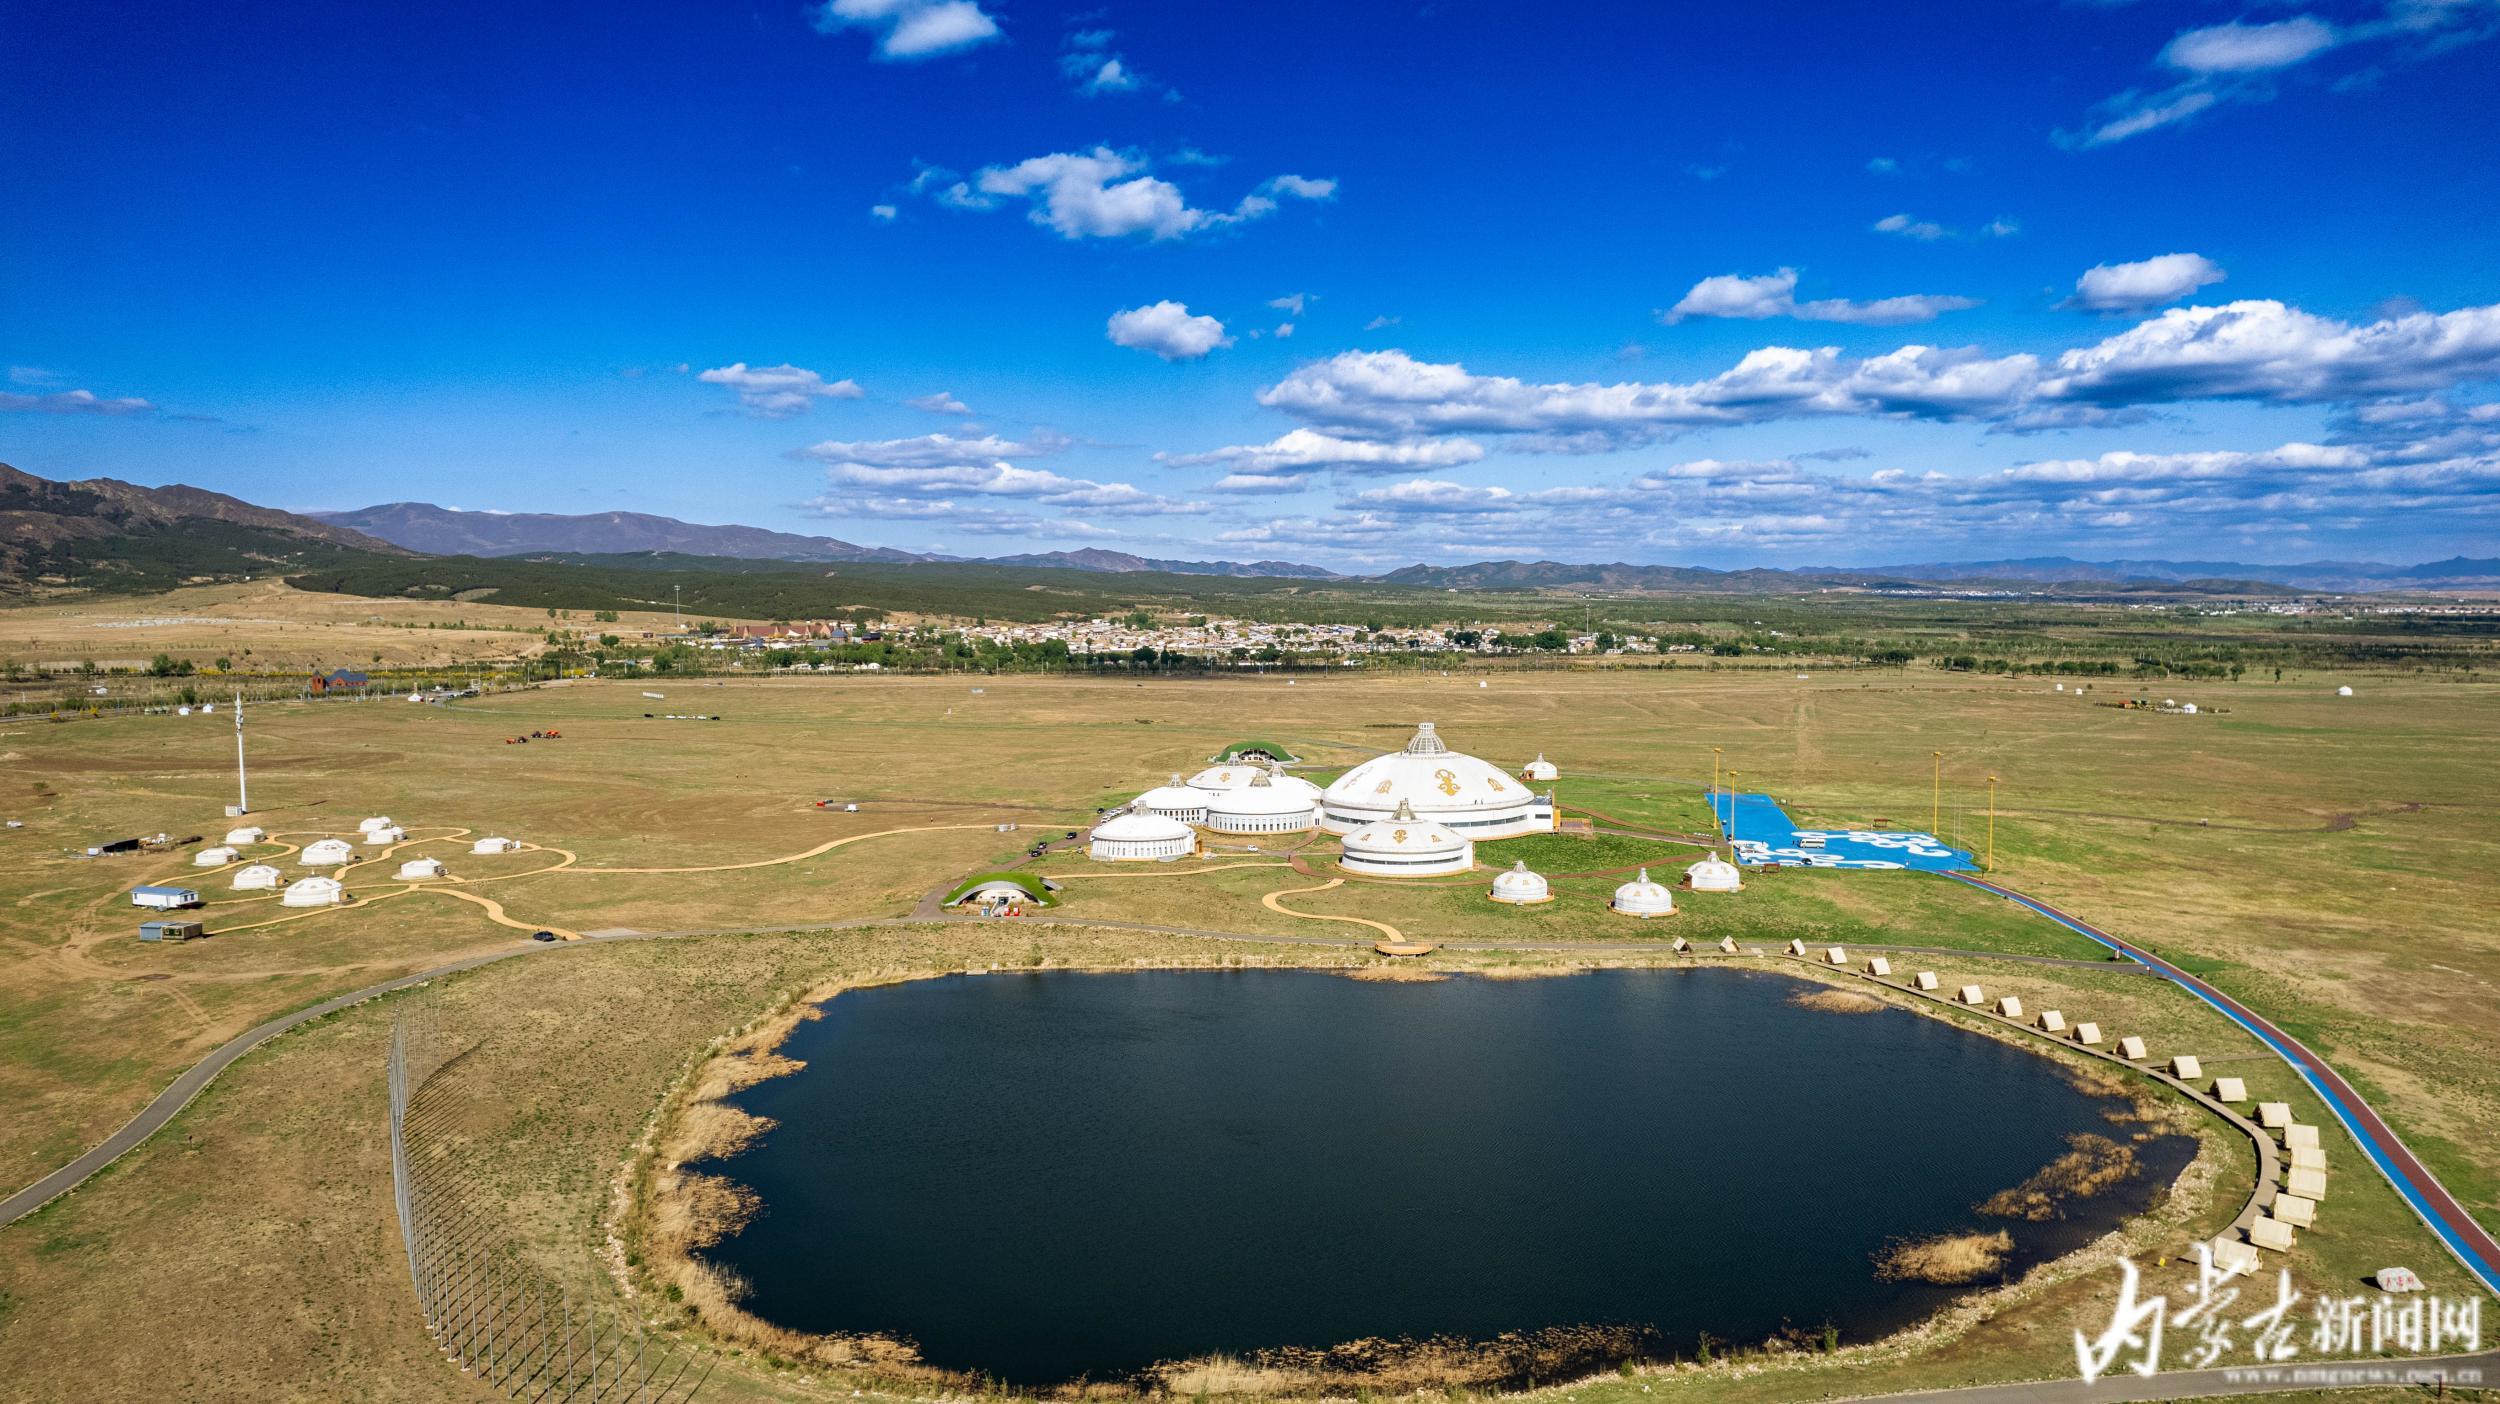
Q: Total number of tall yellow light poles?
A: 4